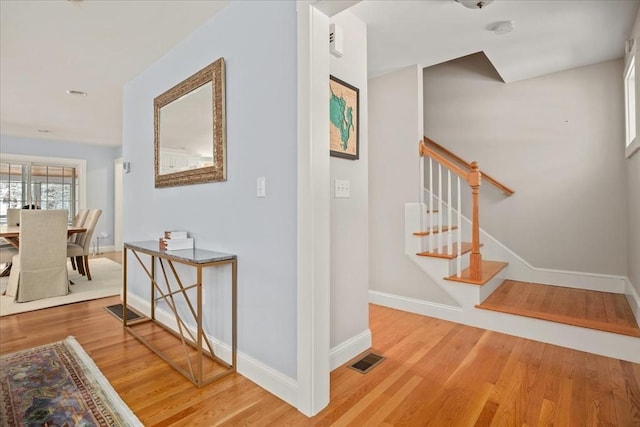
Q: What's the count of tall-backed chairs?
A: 4